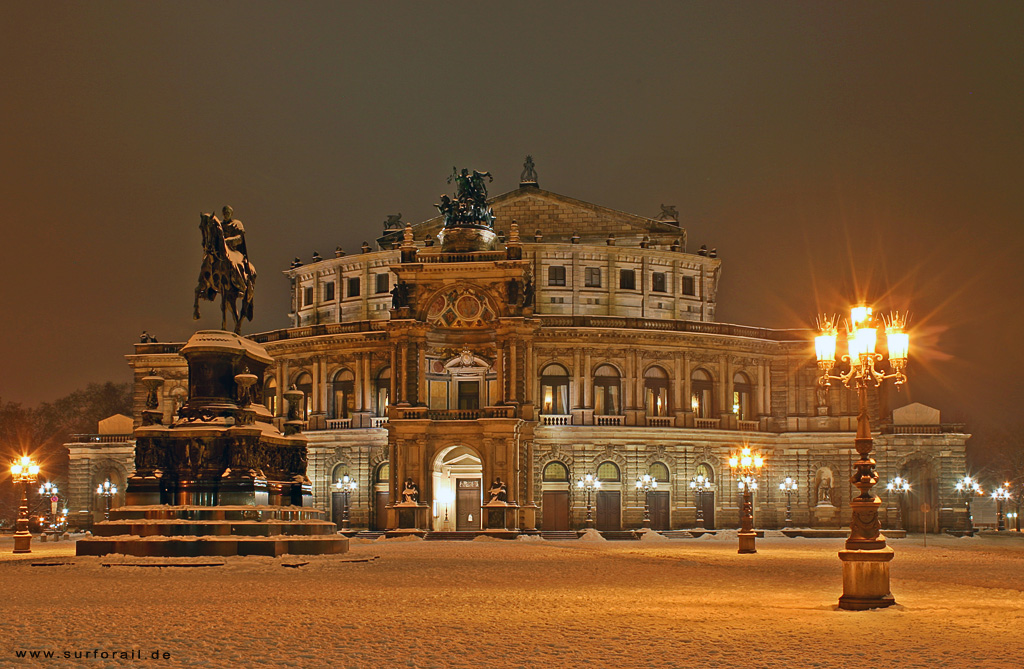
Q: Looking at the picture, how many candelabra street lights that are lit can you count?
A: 13